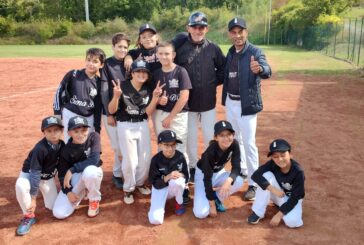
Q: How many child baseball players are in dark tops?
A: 10